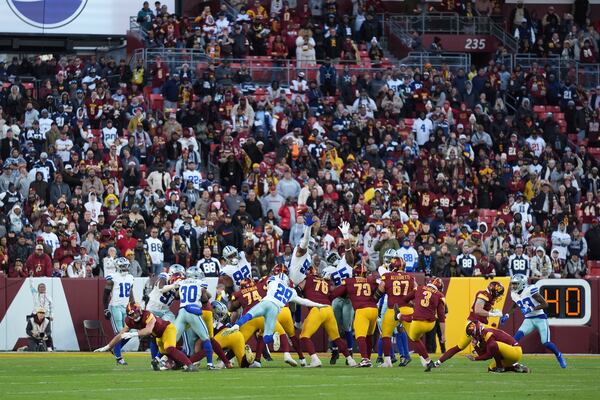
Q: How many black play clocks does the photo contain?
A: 1